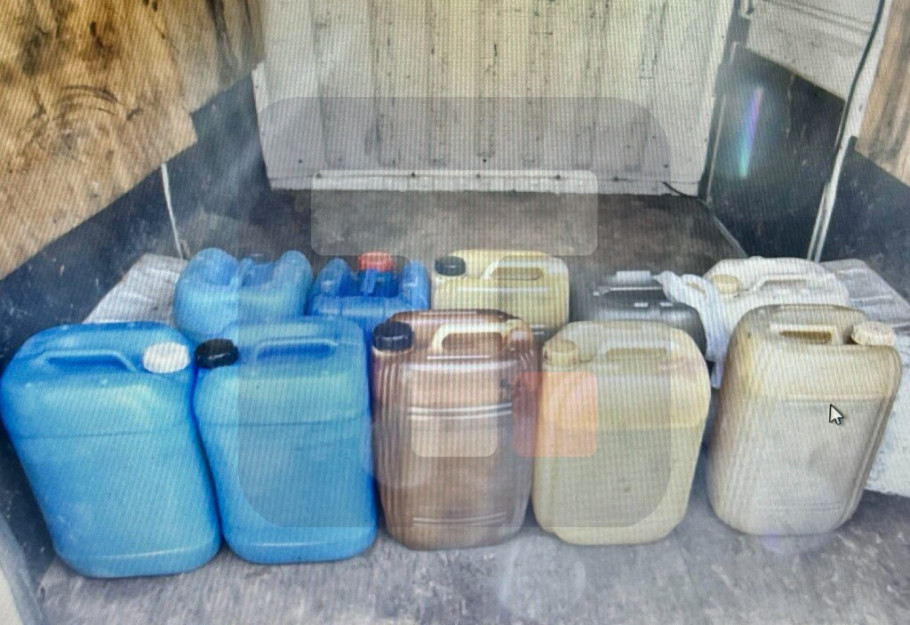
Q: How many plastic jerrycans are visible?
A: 10